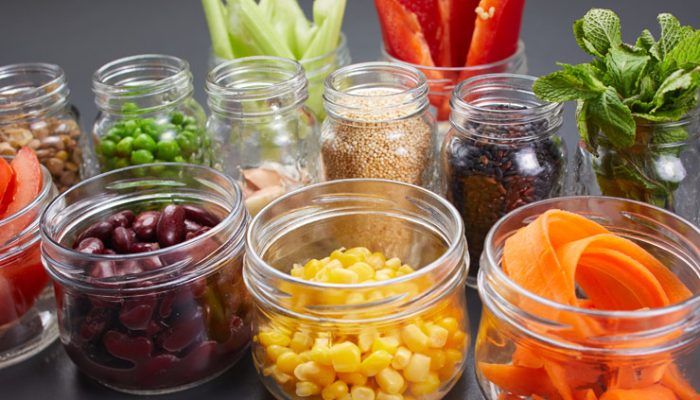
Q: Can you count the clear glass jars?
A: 12